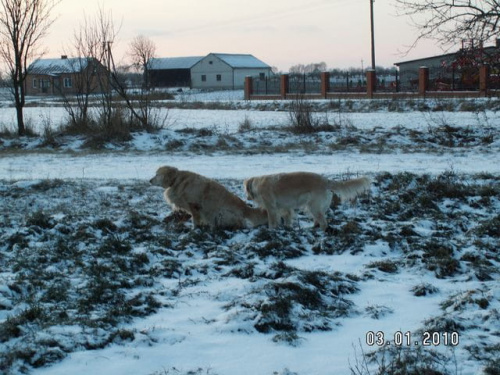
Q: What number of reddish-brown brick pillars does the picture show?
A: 6